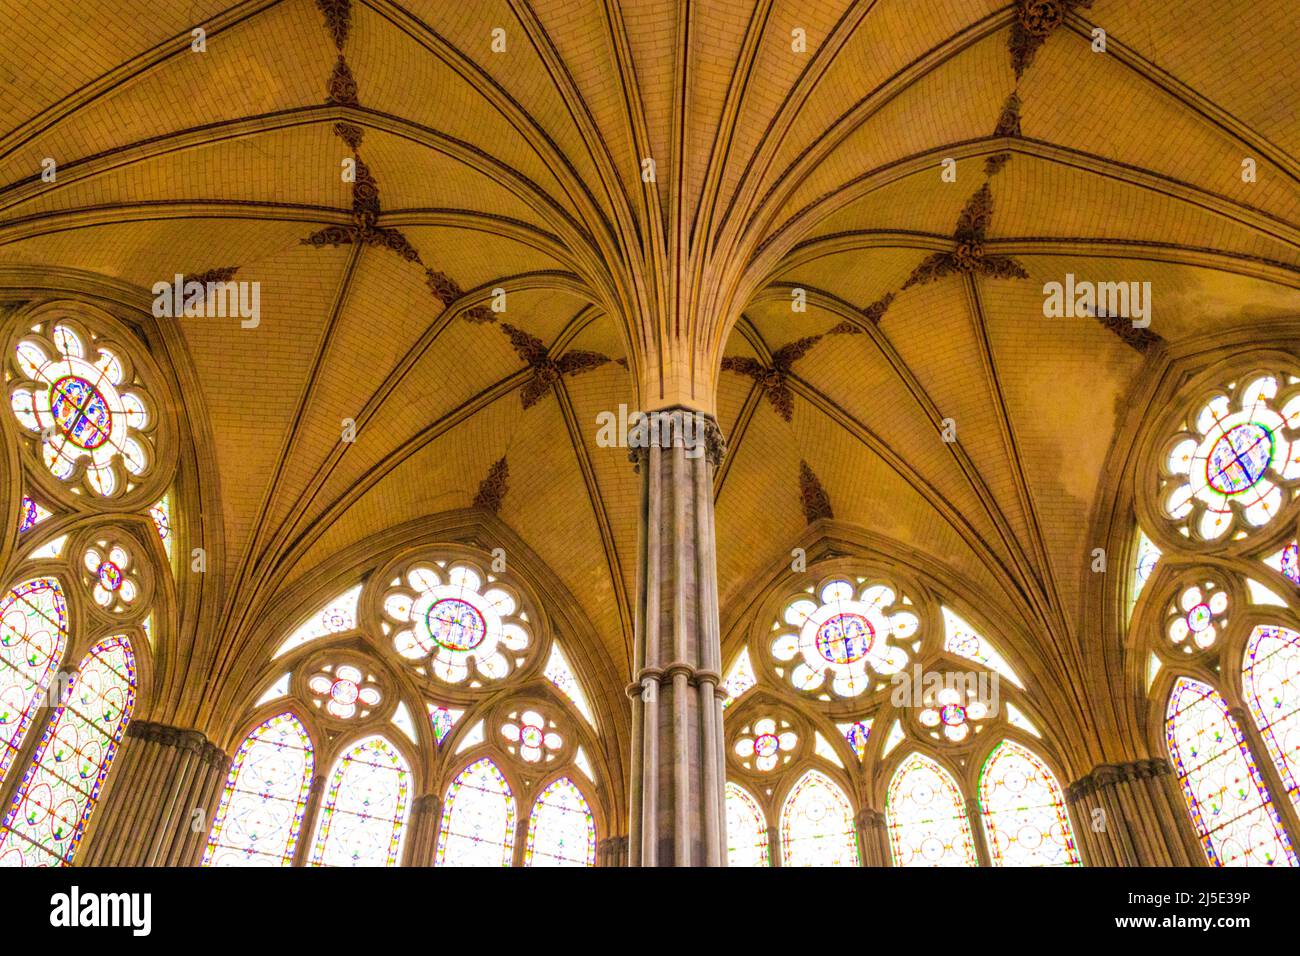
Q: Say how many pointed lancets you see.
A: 12